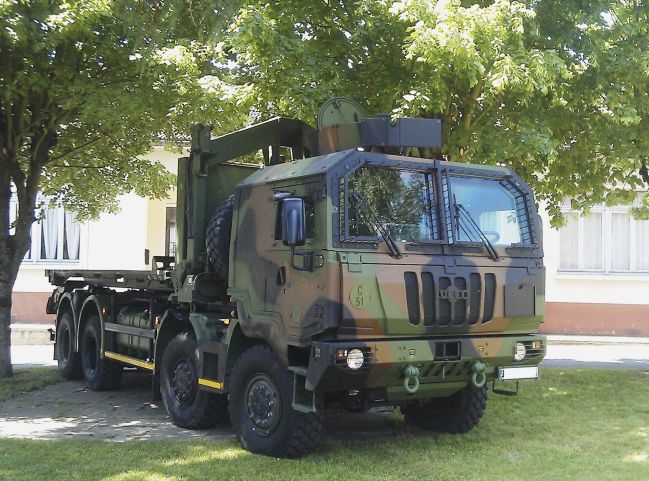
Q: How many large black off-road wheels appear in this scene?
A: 6